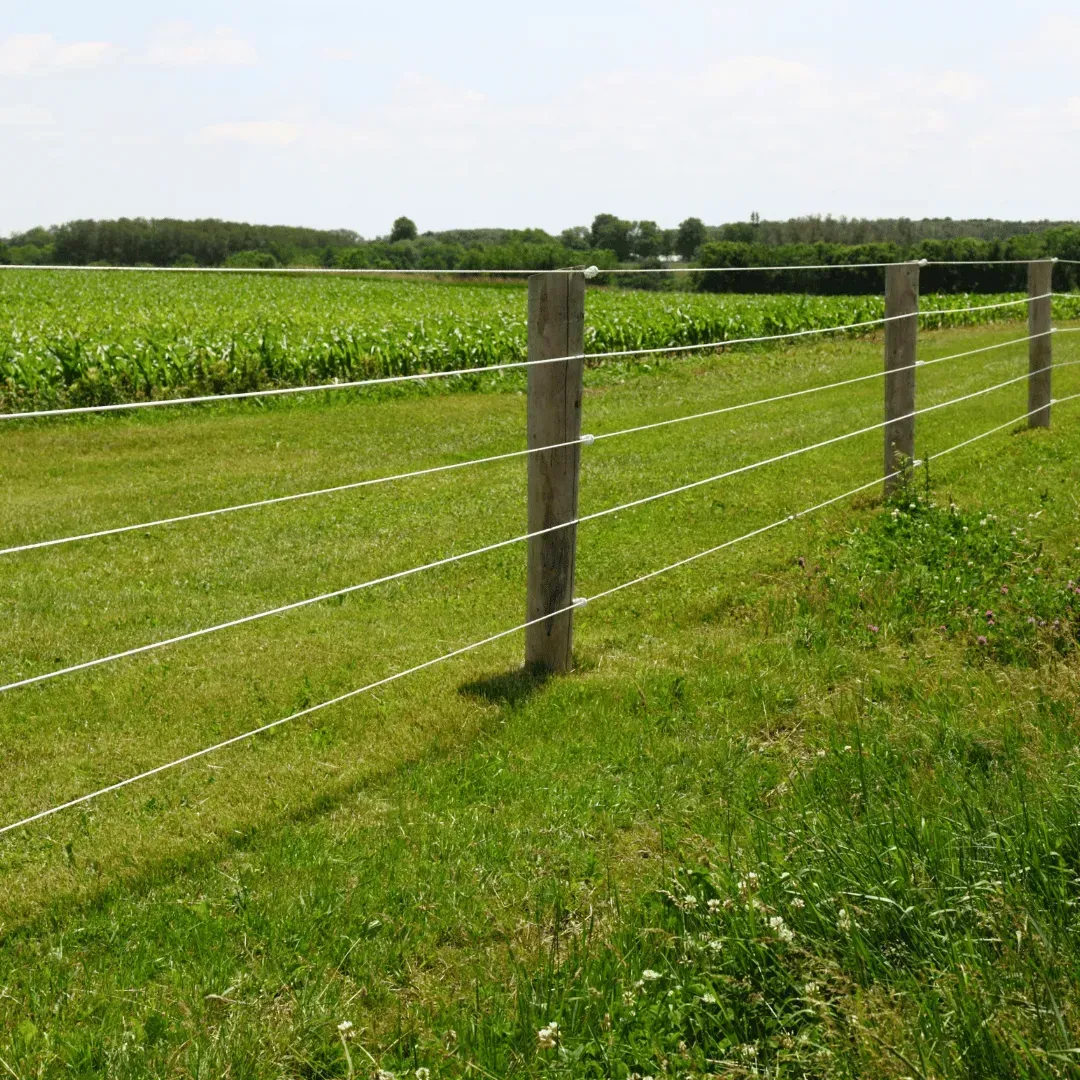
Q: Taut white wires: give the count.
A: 5